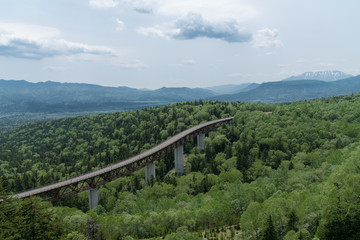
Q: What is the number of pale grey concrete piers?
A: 4